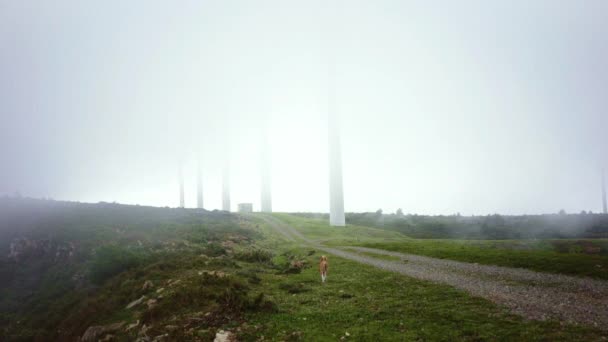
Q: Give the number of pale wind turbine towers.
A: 6